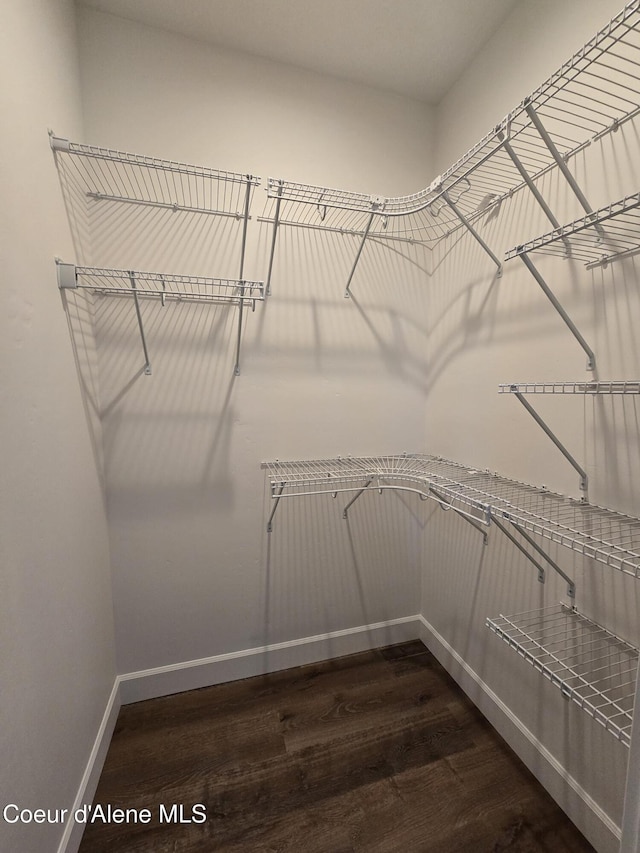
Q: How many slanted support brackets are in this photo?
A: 15